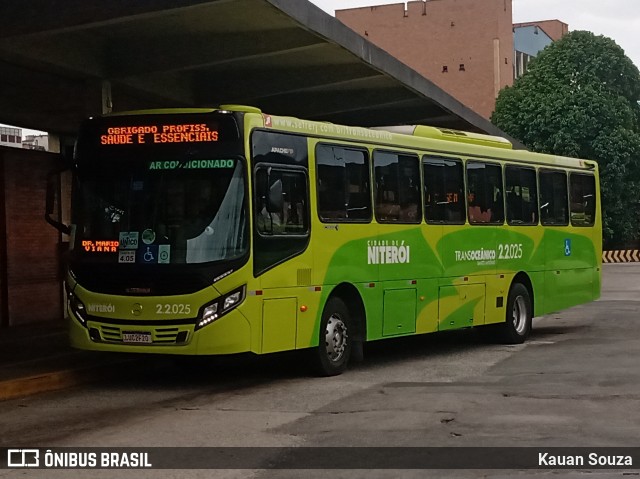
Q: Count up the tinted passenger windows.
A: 7